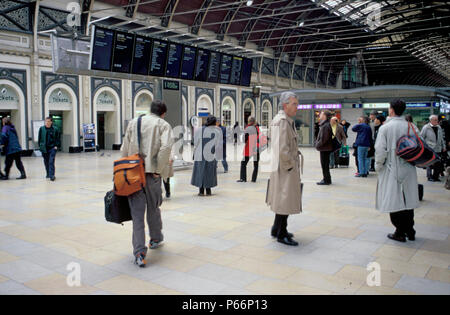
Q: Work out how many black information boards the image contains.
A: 11